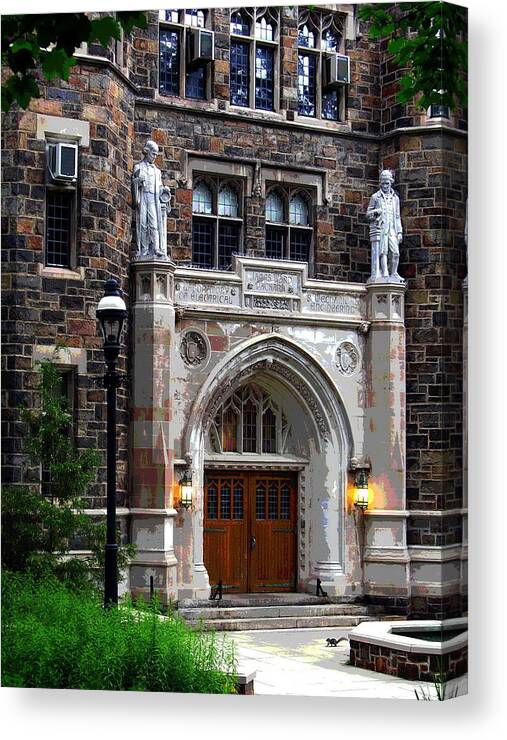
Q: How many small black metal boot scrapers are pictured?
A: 2